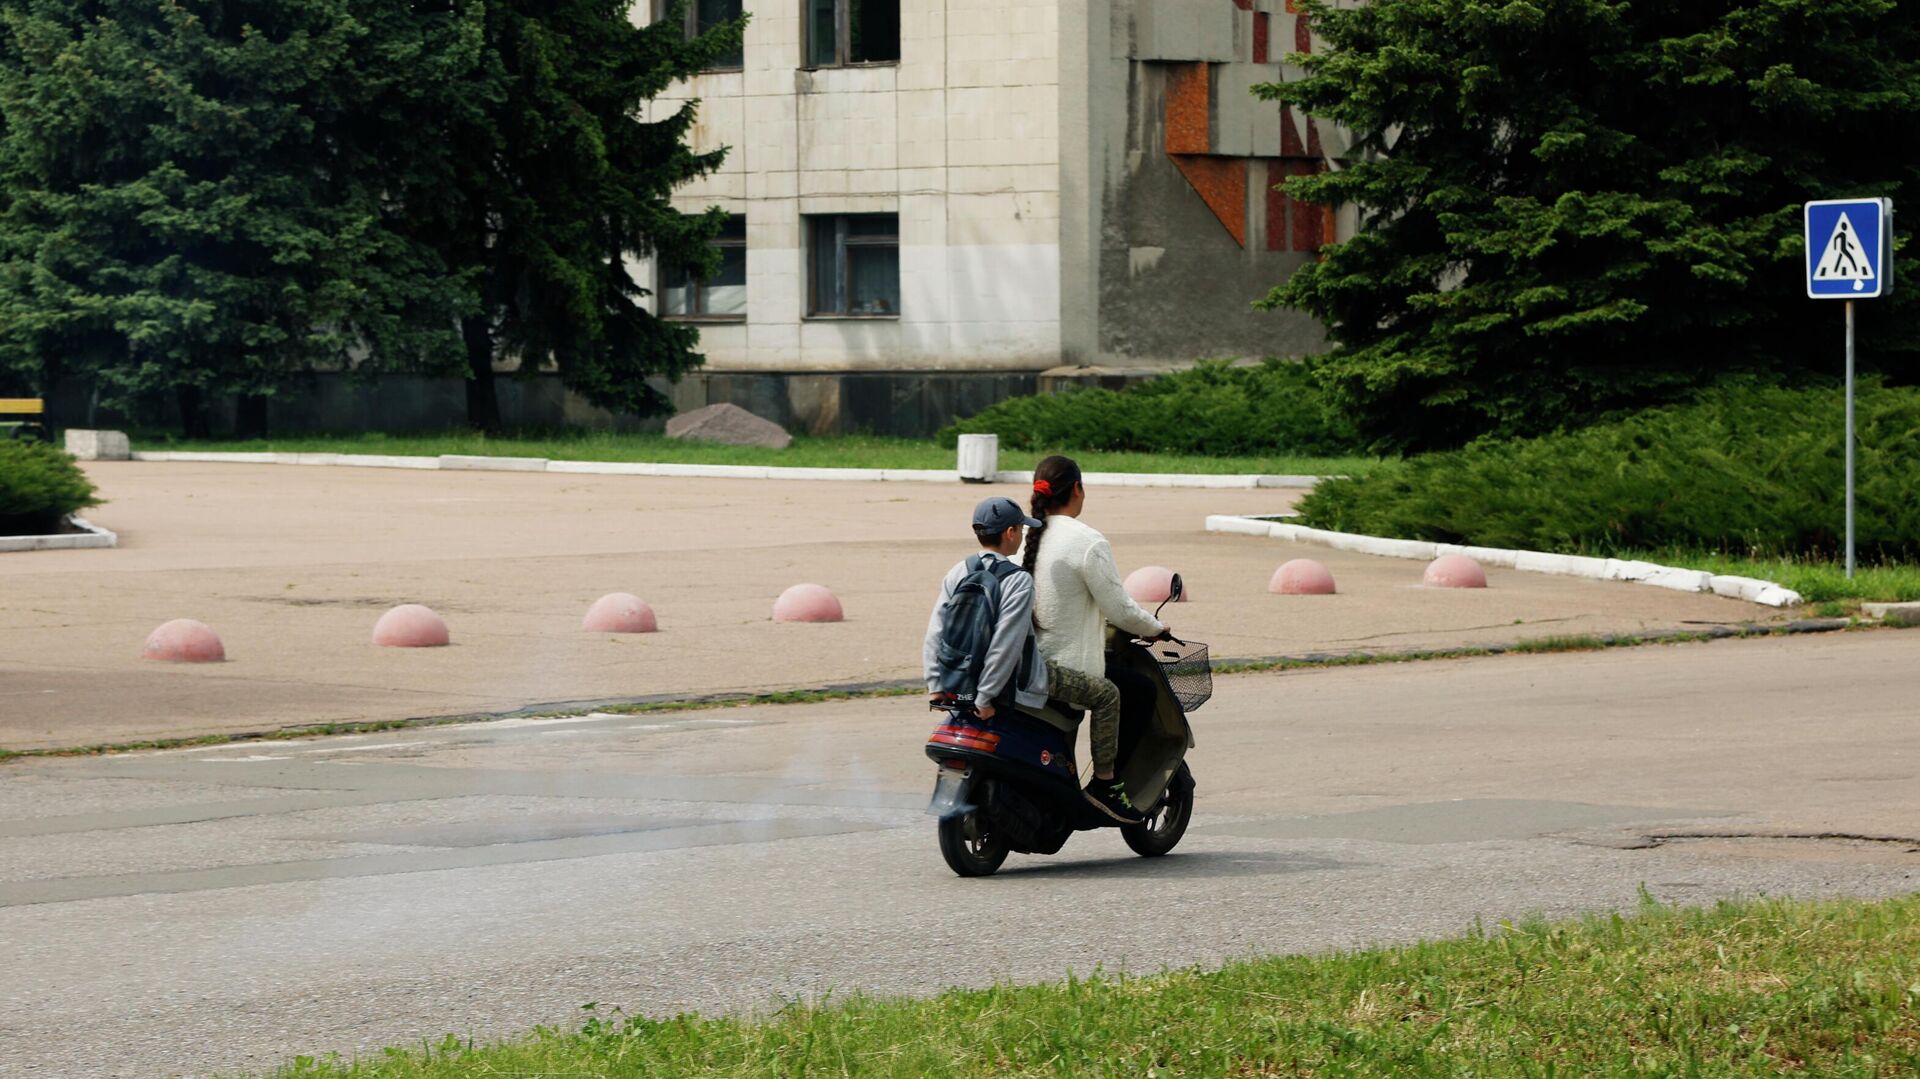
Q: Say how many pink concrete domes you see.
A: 7